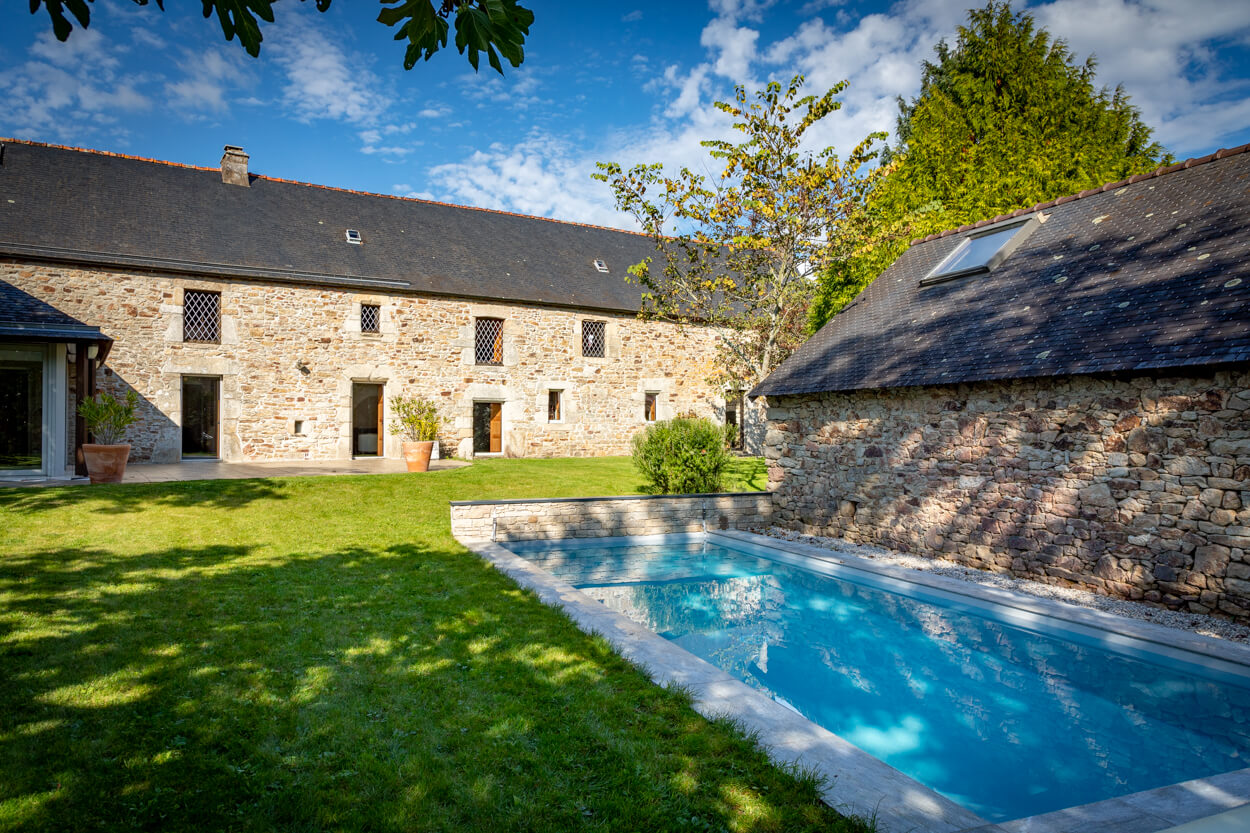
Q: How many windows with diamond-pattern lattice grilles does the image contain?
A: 4